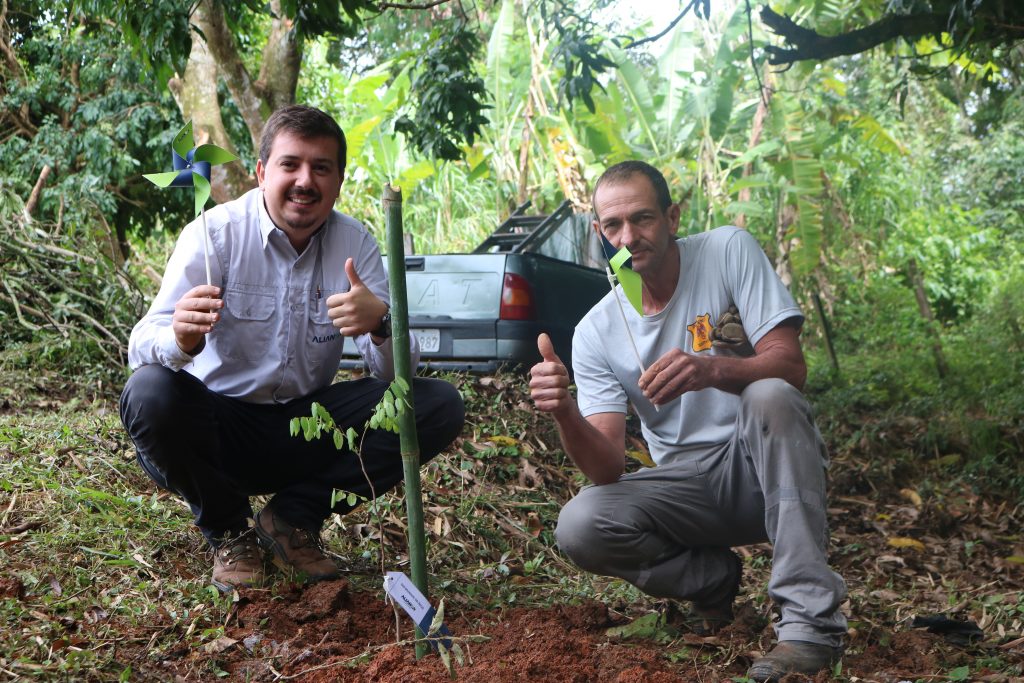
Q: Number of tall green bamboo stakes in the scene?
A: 1